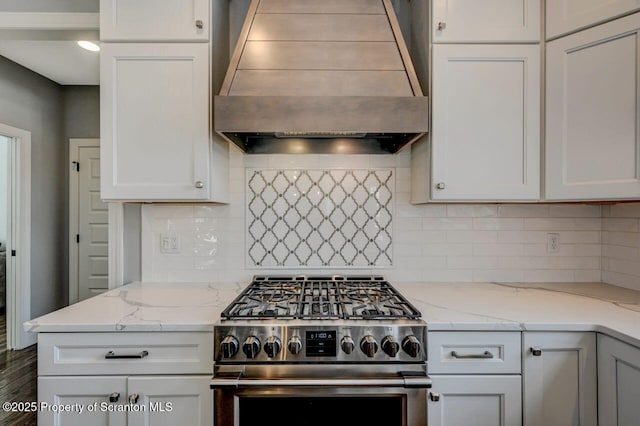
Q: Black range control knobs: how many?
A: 8